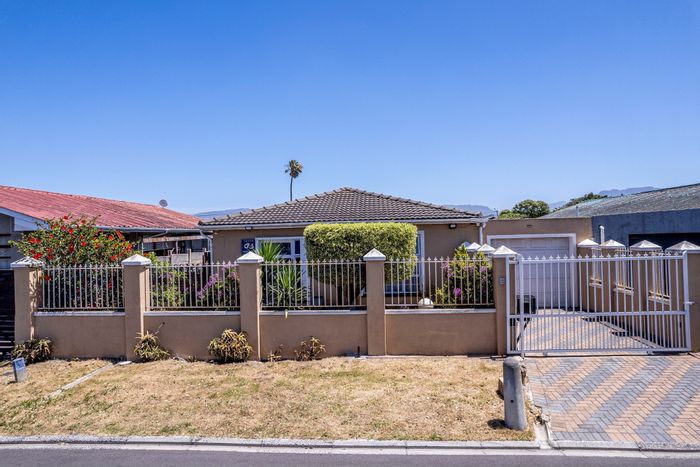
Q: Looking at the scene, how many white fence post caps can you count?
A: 12